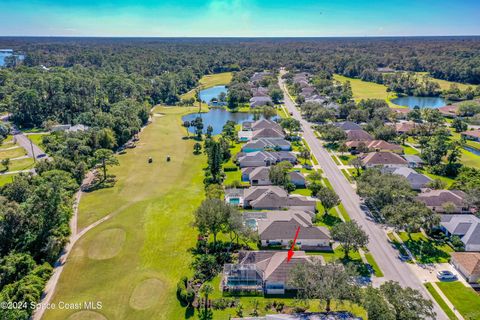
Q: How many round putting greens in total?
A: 3